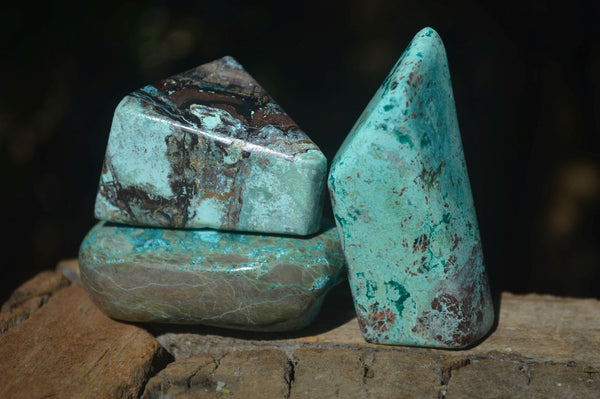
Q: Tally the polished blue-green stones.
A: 3